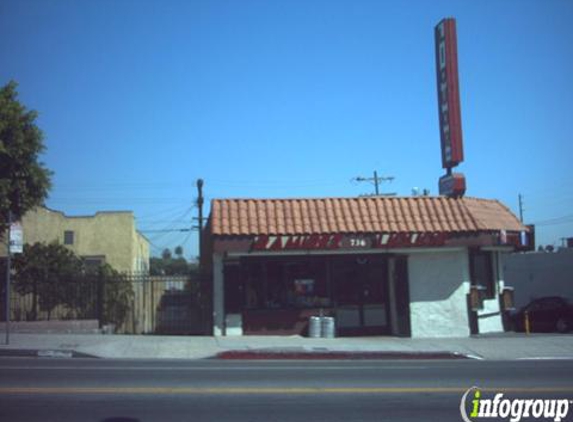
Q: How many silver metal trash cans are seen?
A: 2